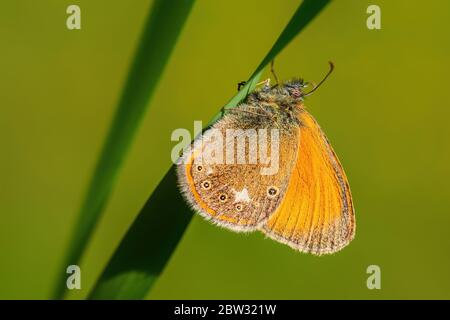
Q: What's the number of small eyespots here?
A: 5